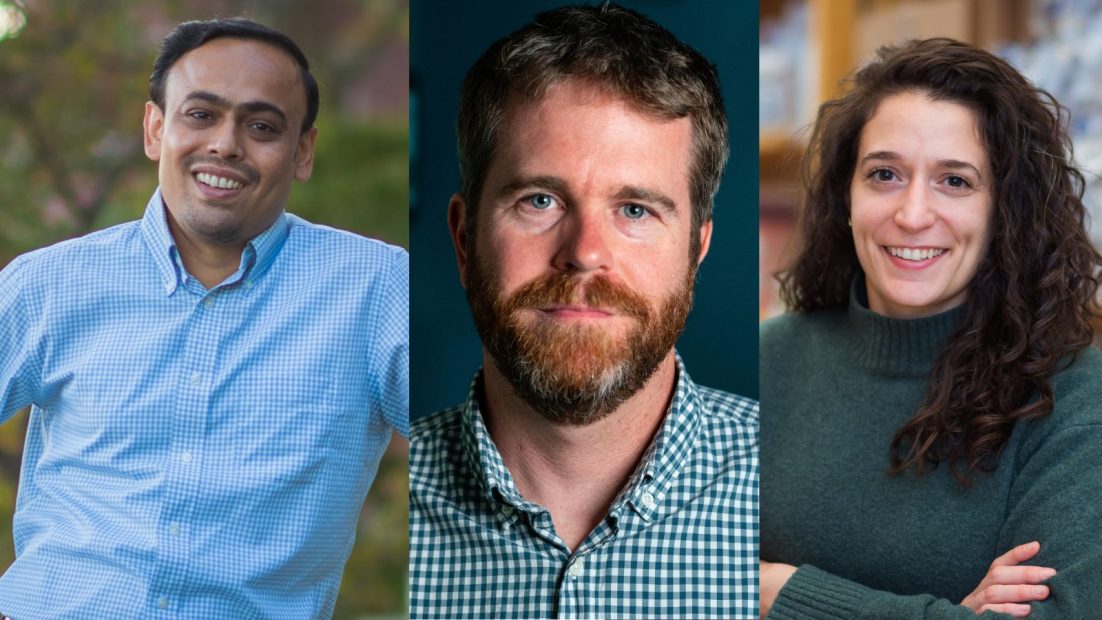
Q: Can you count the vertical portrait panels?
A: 3